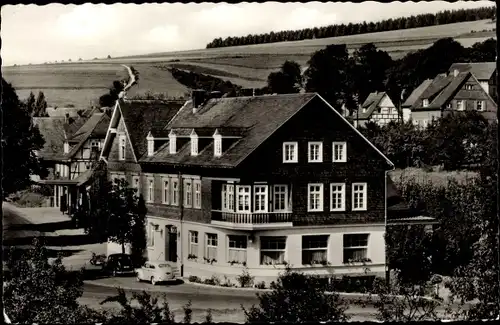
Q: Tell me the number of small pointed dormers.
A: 4